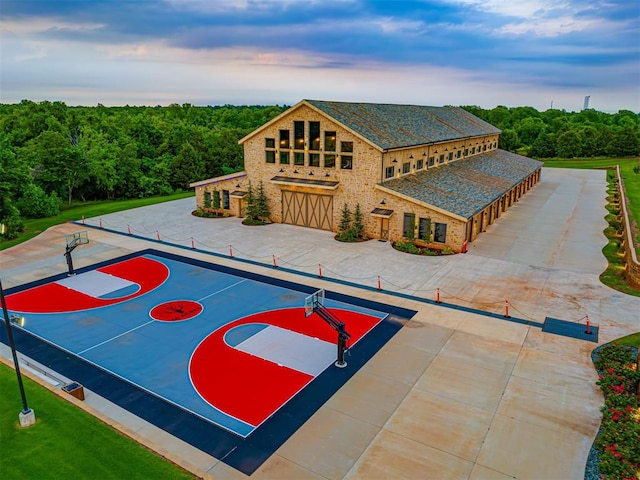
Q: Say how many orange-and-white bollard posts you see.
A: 12